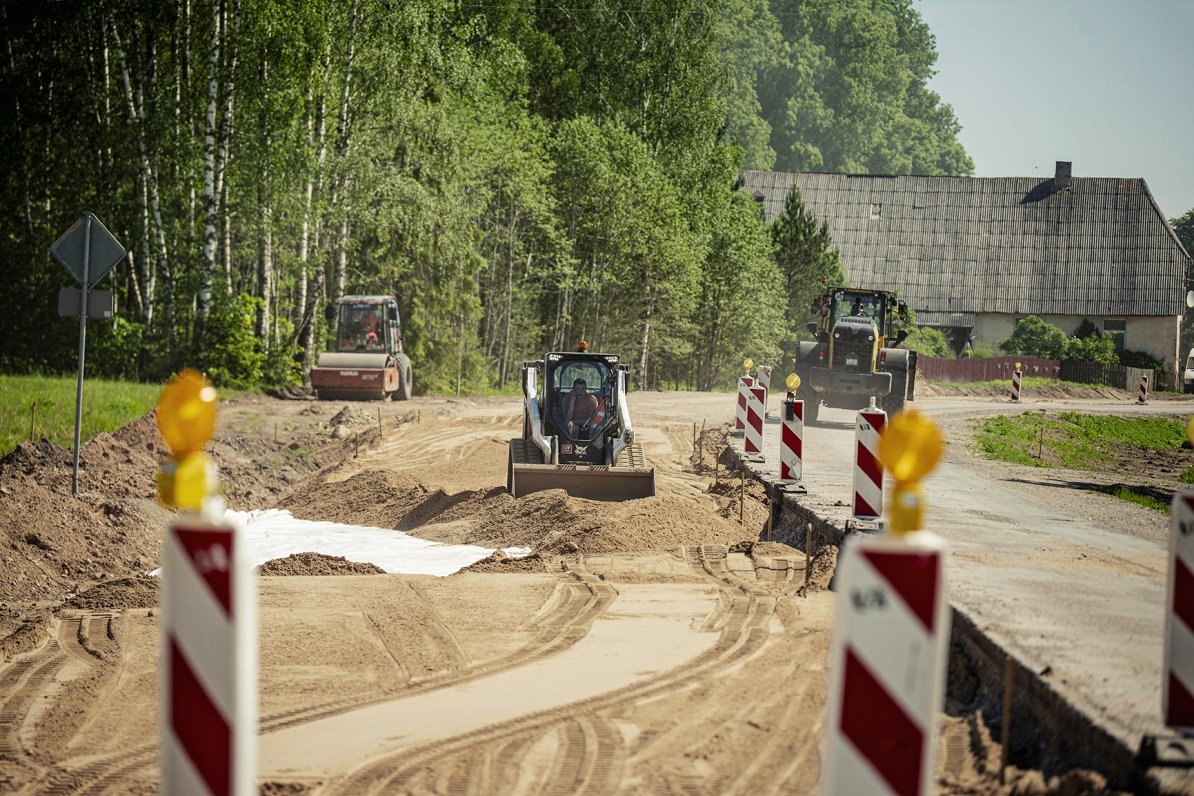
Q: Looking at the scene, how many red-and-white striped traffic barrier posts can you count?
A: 10